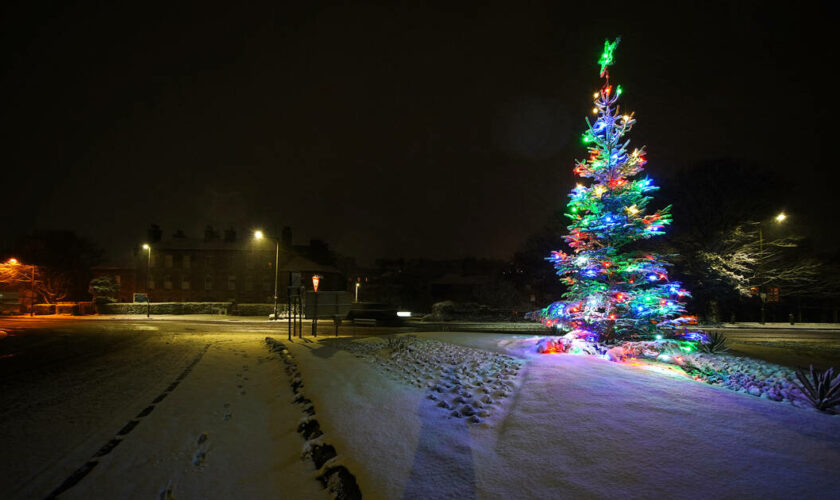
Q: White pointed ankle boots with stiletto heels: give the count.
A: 0